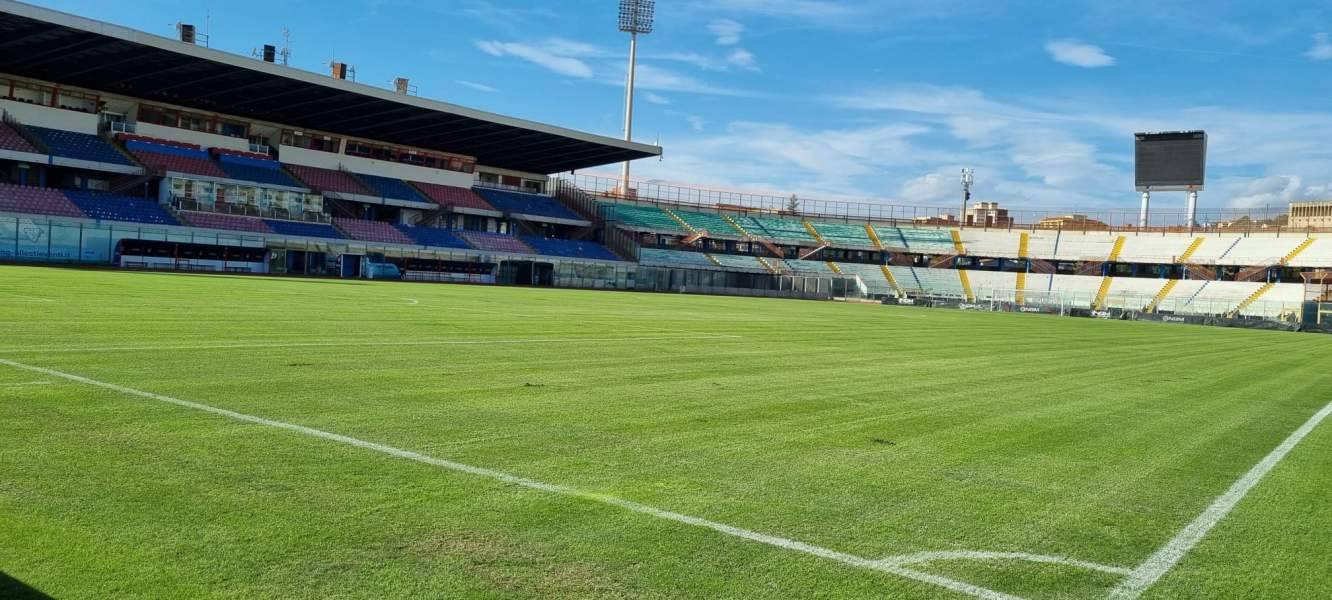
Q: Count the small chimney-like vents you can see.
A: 4